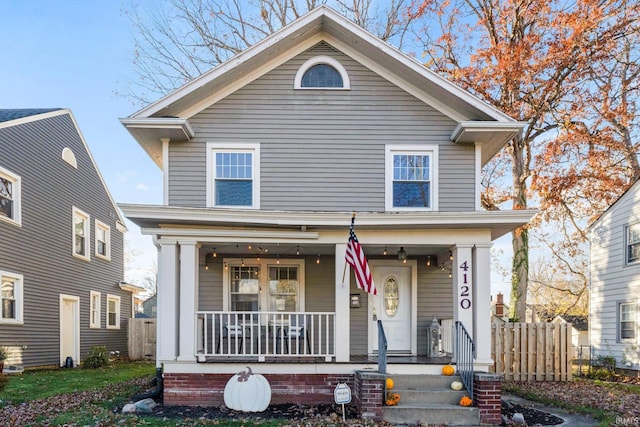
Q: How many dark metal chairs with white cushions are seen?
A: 2